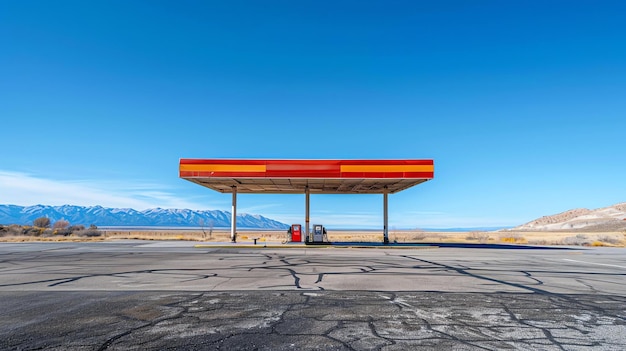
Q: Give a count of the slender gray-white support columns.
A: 3